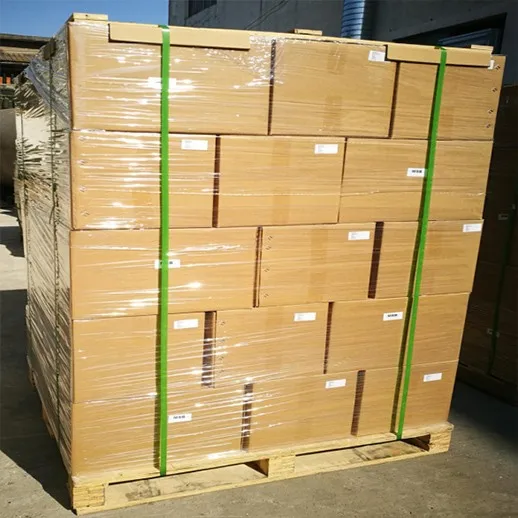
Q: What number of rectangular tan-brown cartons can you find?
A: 15